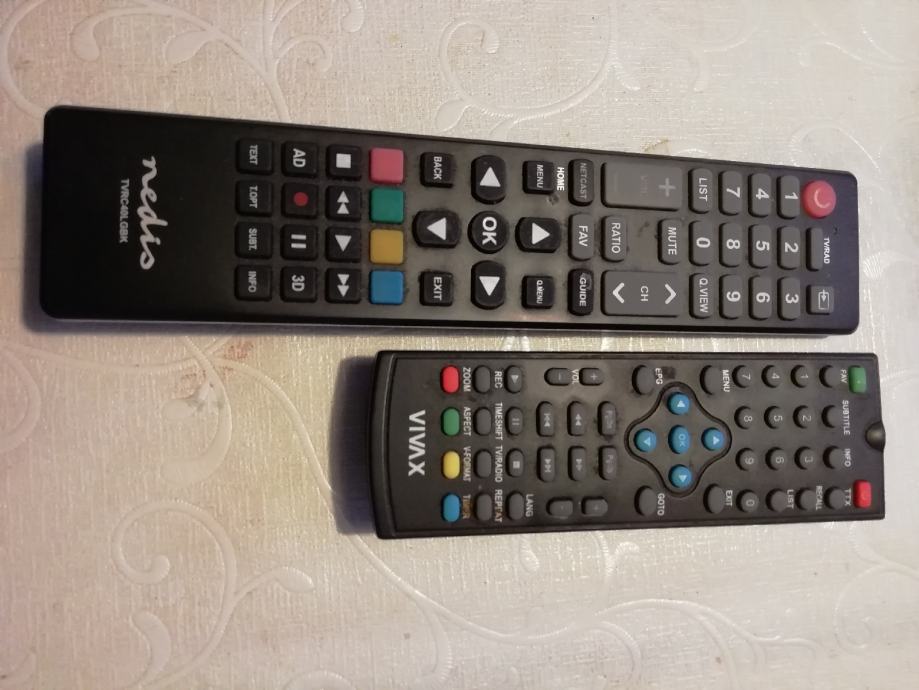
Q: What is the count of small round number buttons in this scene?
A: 10